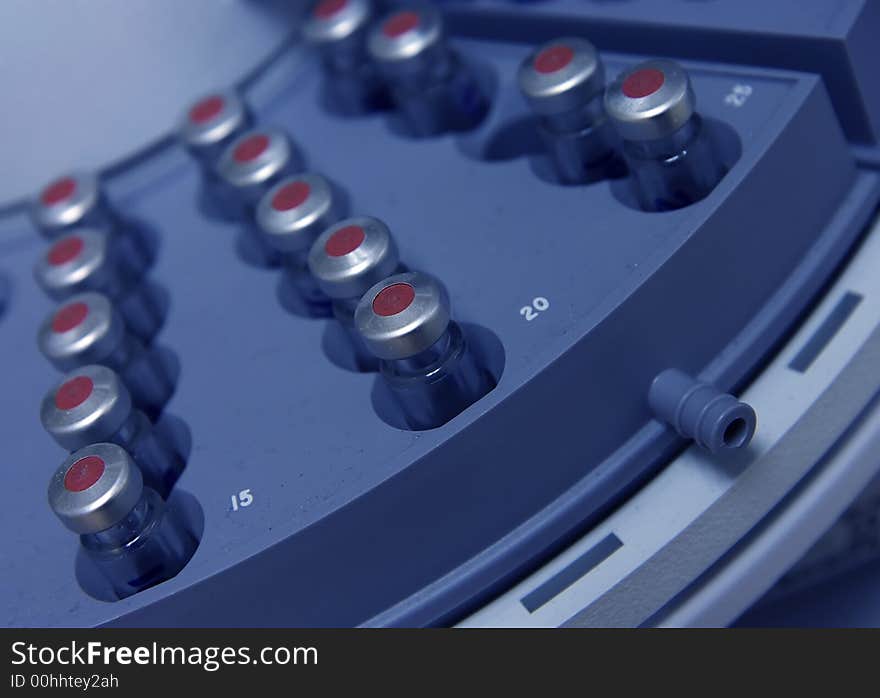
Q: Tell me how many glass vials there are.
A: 14